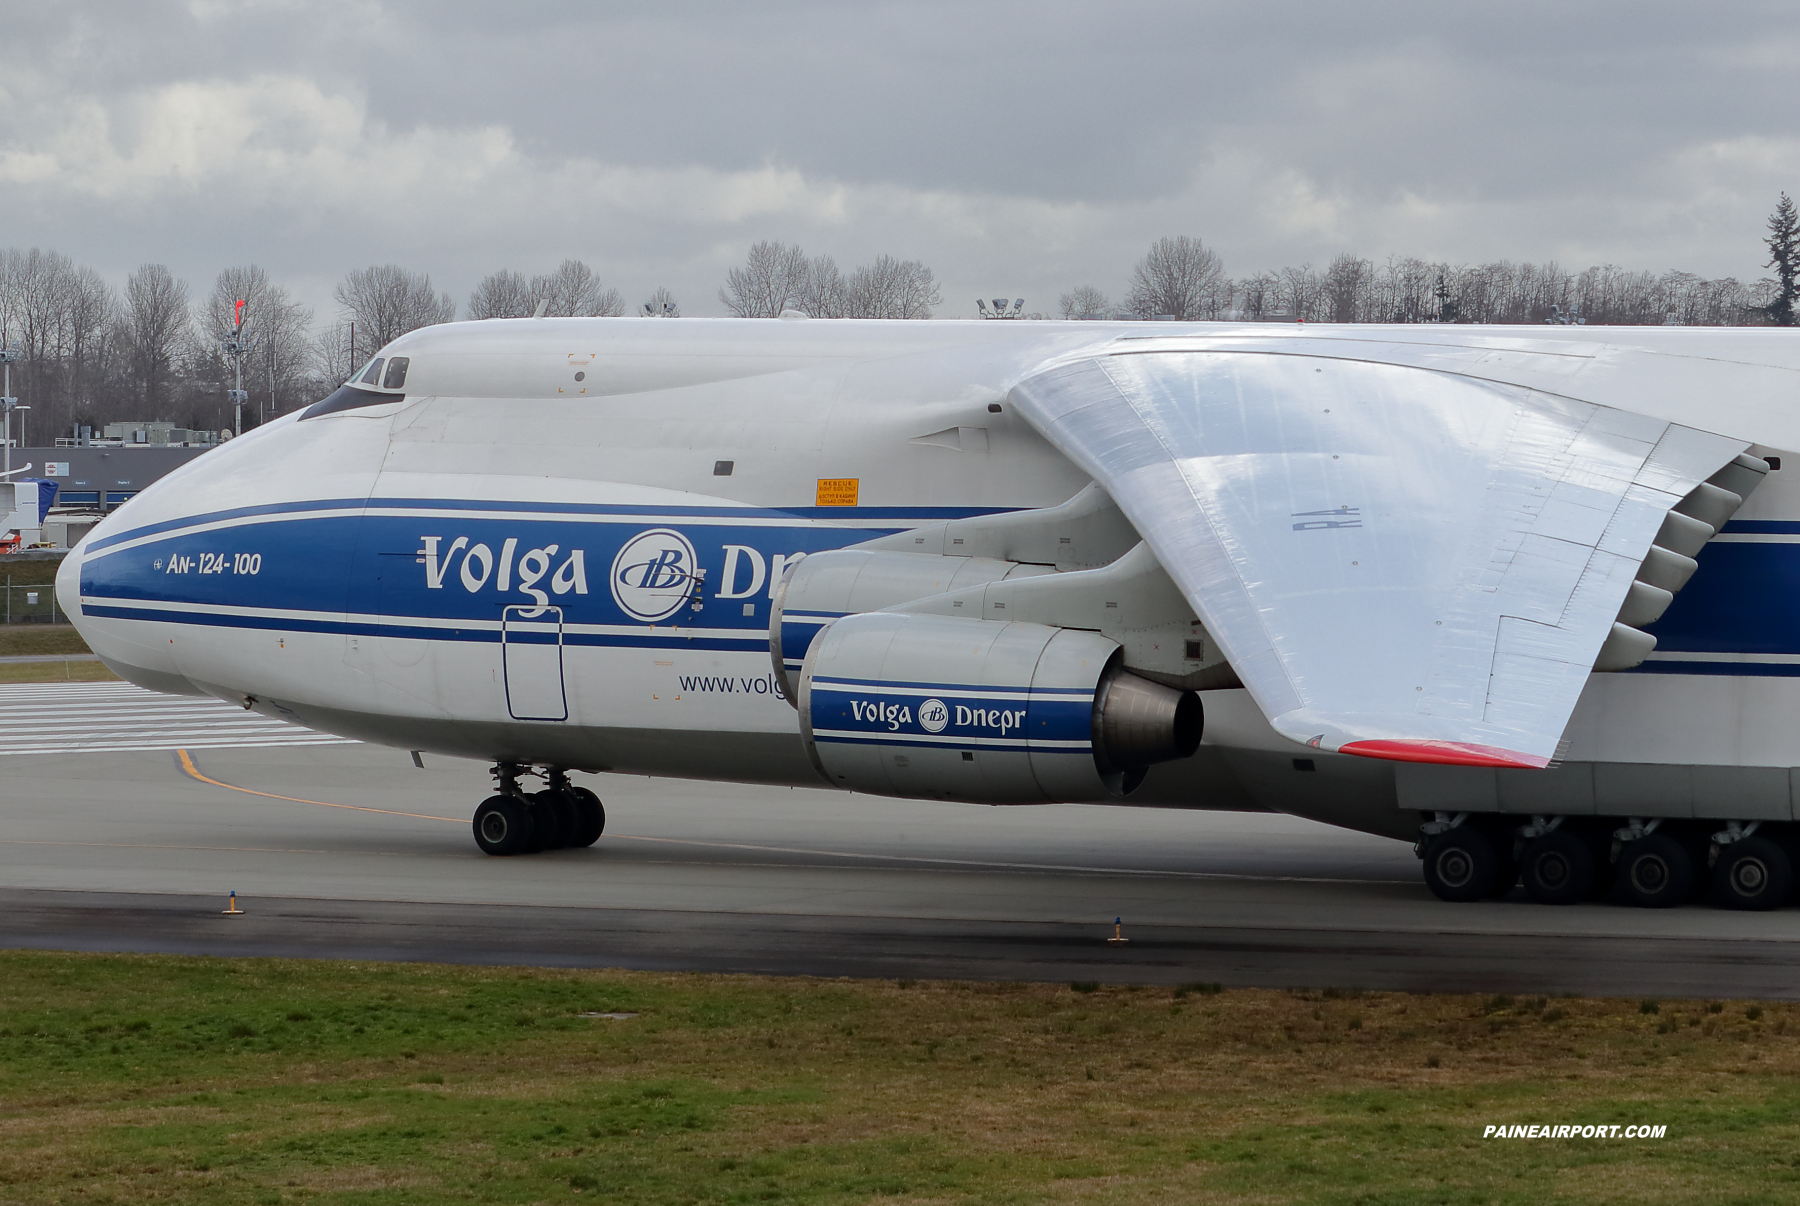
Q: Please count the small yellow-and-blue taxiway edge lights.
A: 2